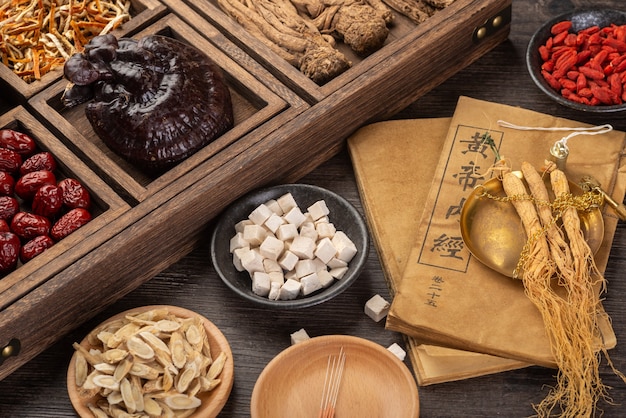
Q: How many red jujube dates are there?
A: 13